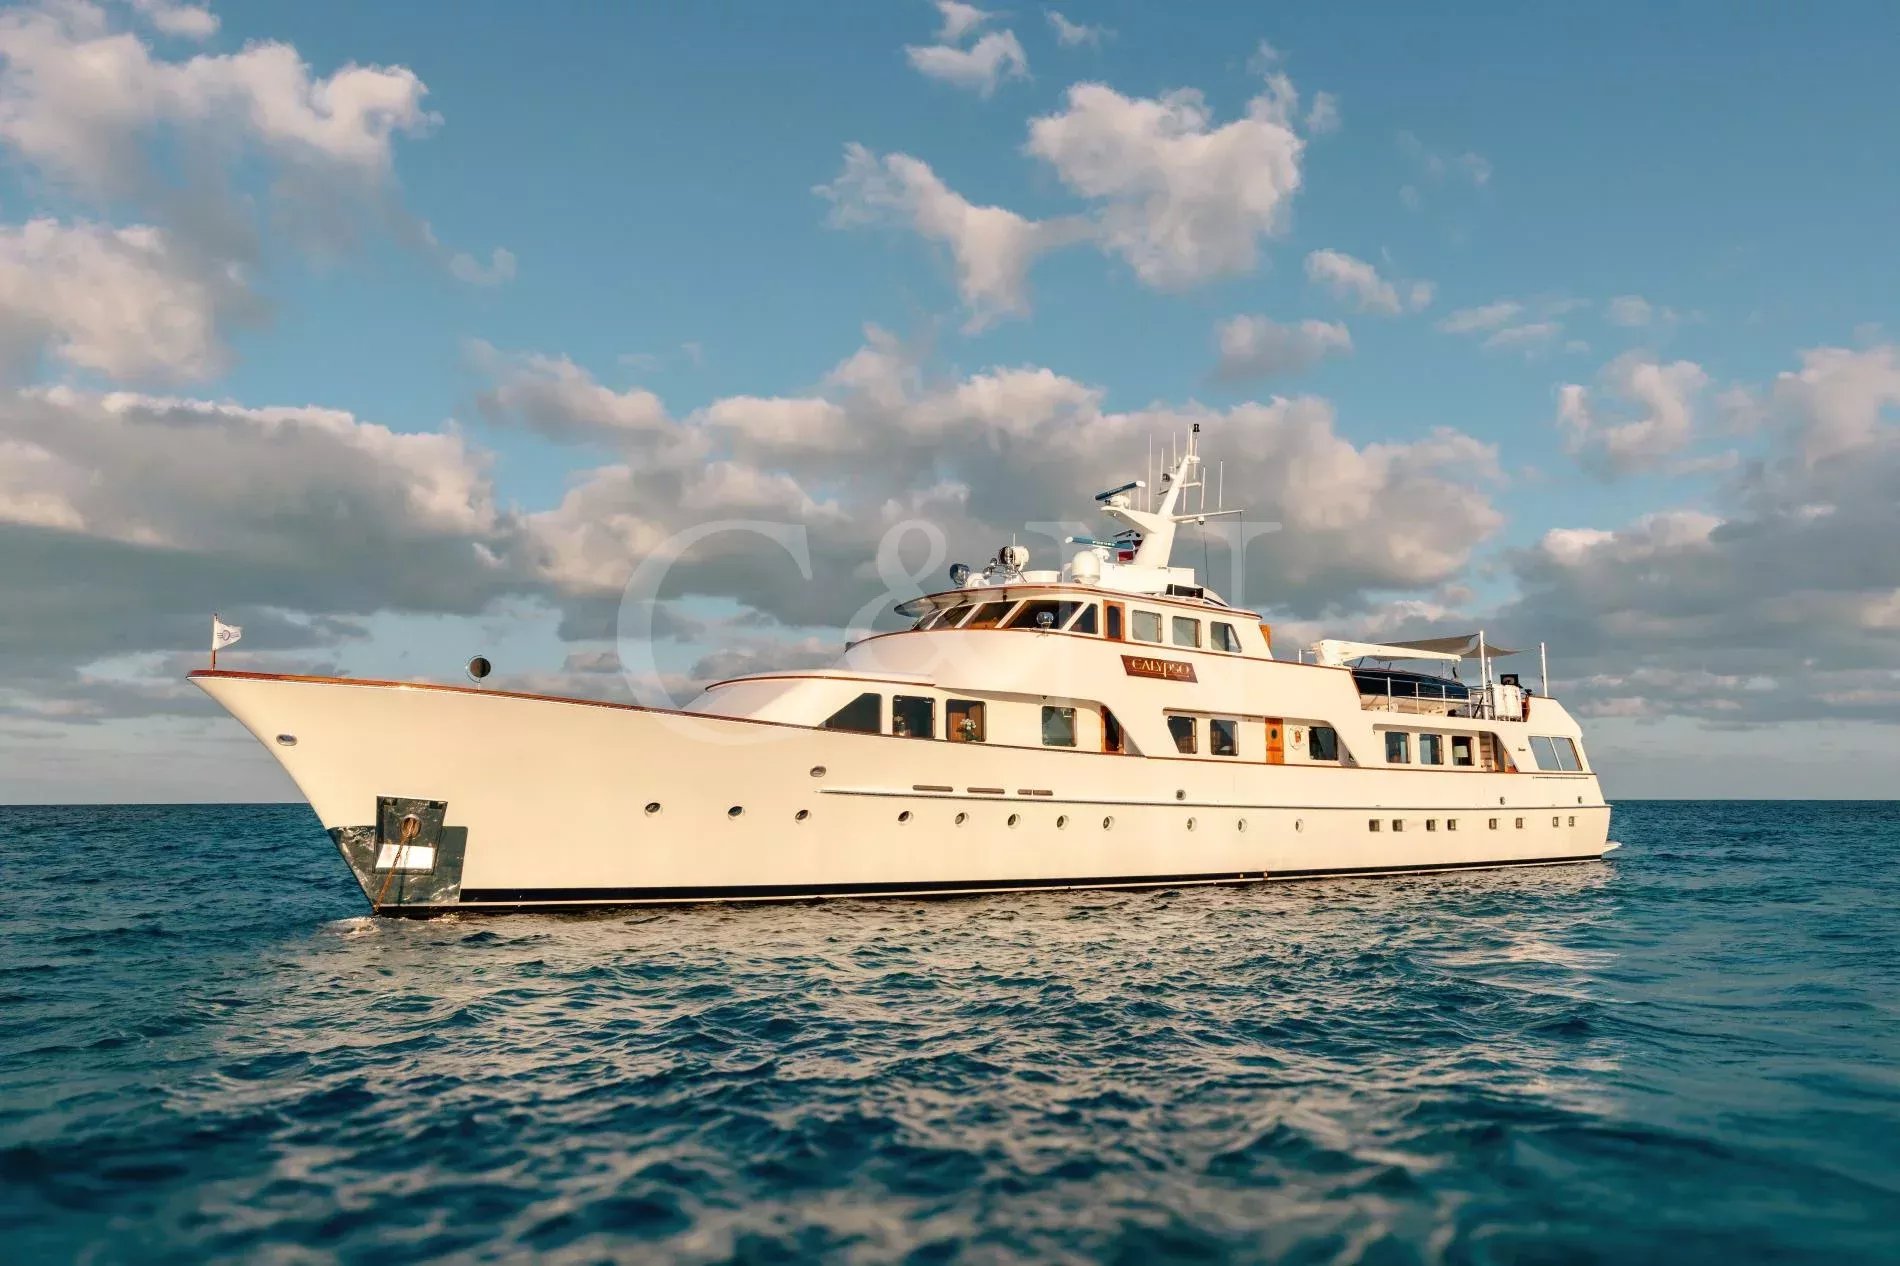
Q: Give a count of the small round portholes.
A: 11